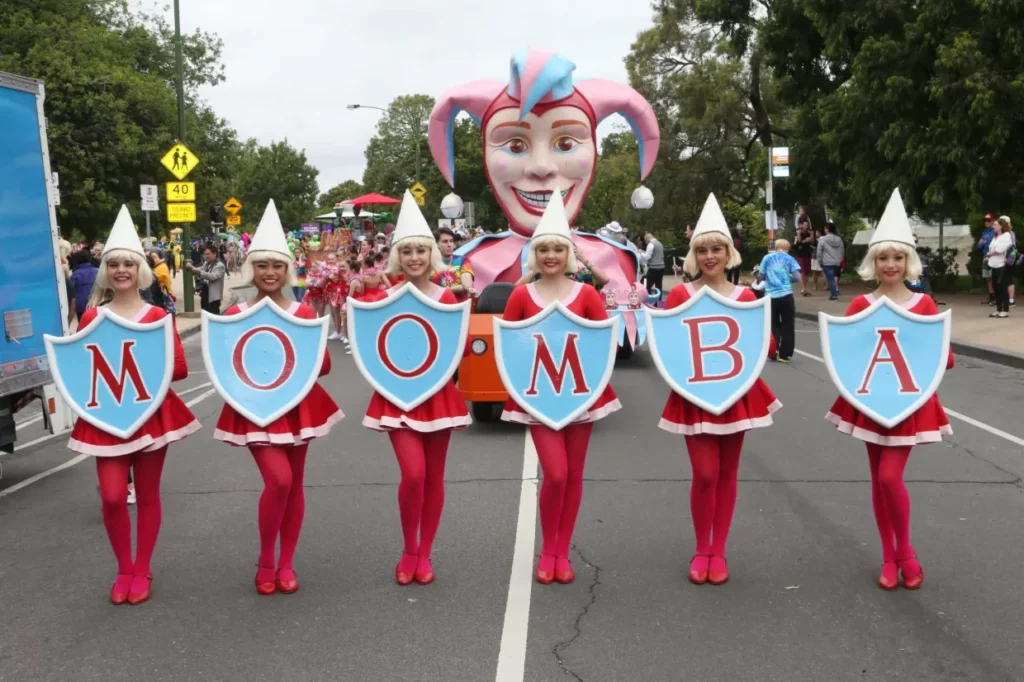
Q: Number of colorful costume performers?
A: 6